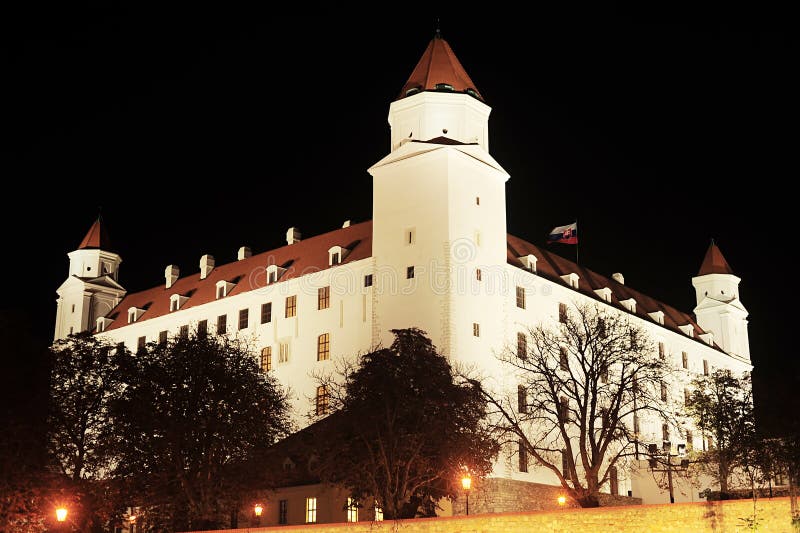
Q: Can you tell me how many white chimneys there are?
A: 6